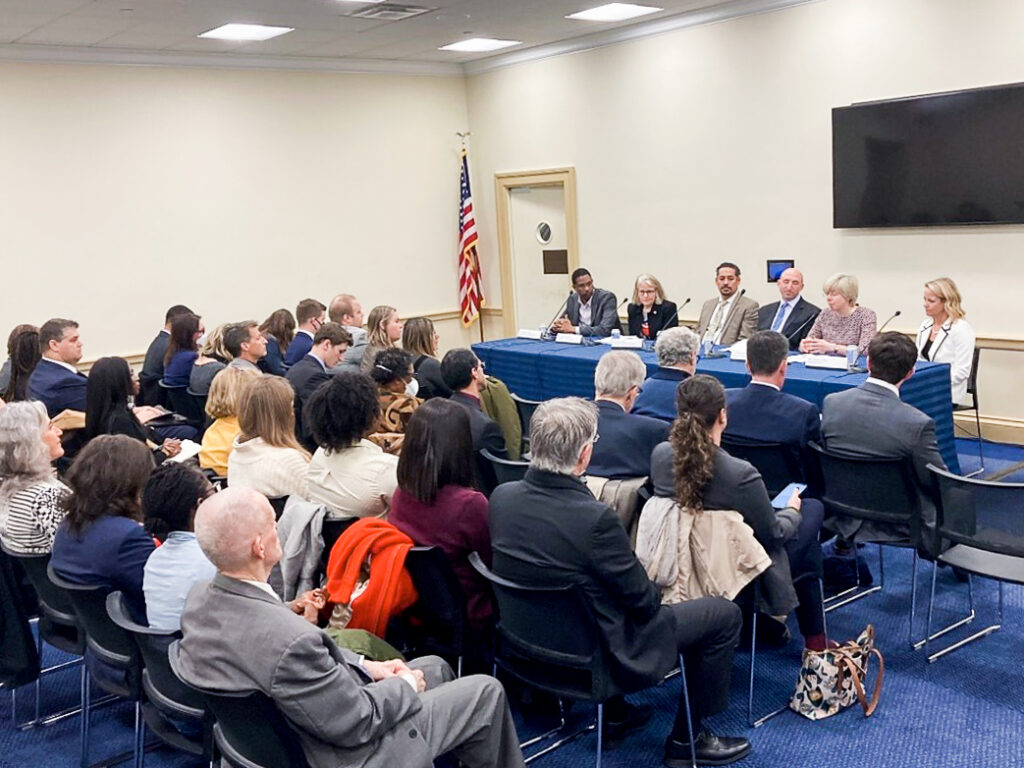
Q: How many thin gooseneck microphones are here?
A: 6